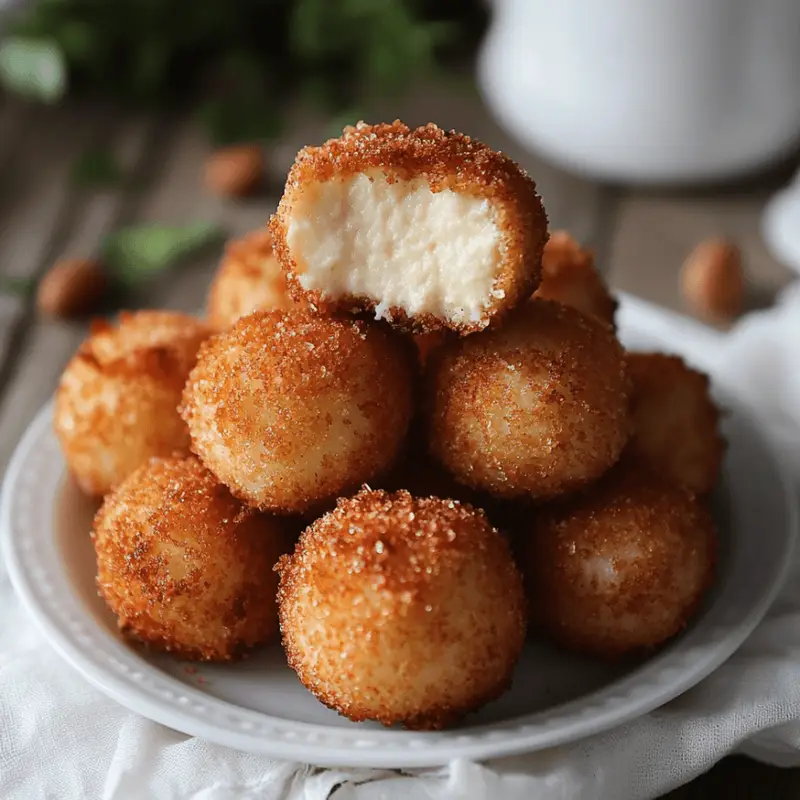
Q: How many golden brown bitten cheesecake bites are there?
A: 1